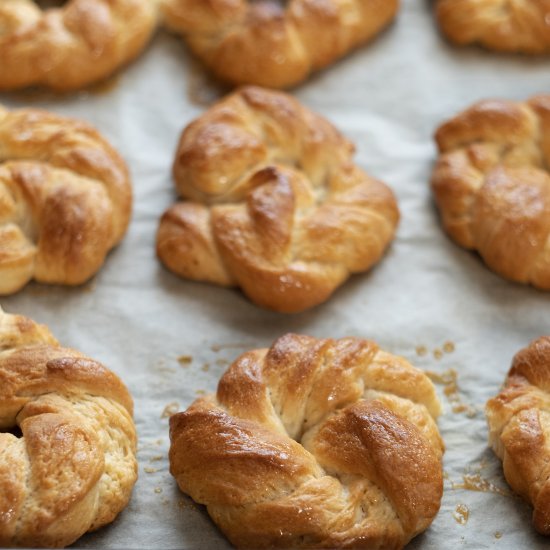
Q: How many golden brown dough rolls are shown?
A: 9